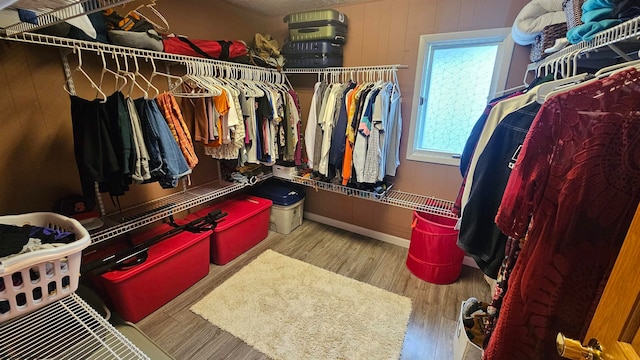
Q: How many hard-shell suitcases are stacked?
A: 2